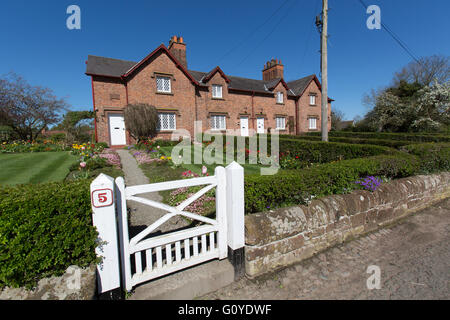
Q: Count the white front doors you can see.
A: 3